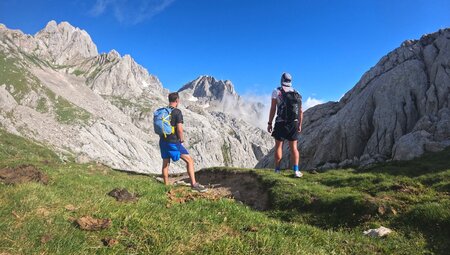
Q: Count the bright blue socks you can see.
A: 2